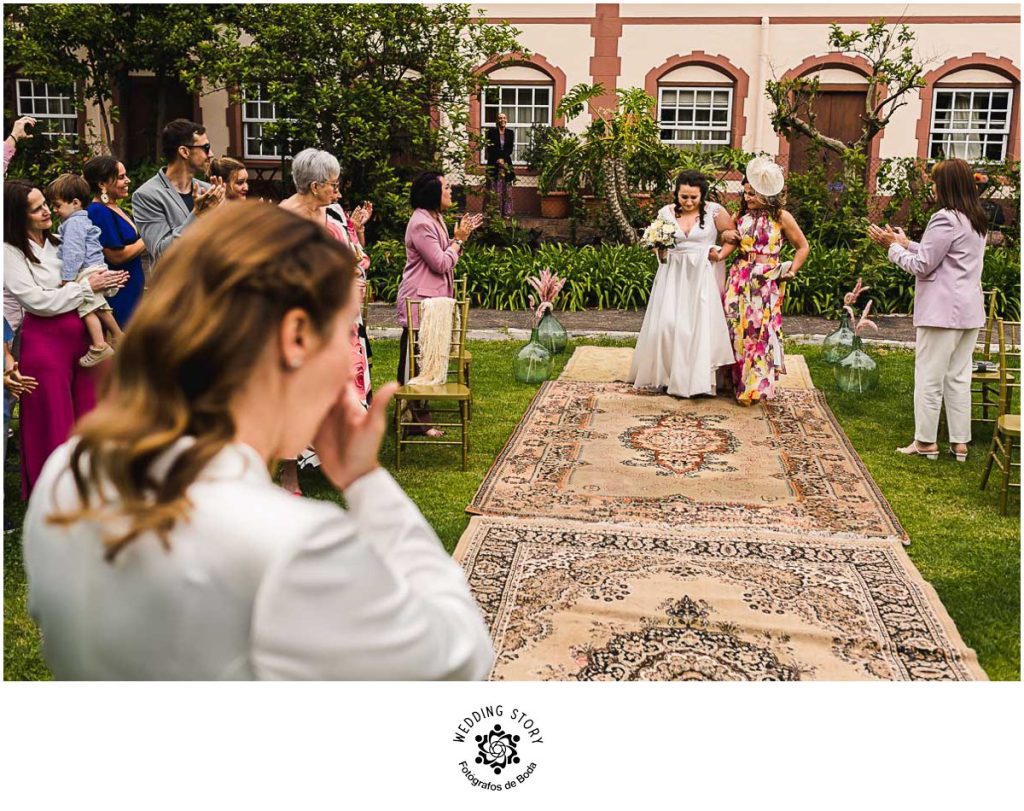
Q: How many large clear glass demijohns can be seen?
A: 4